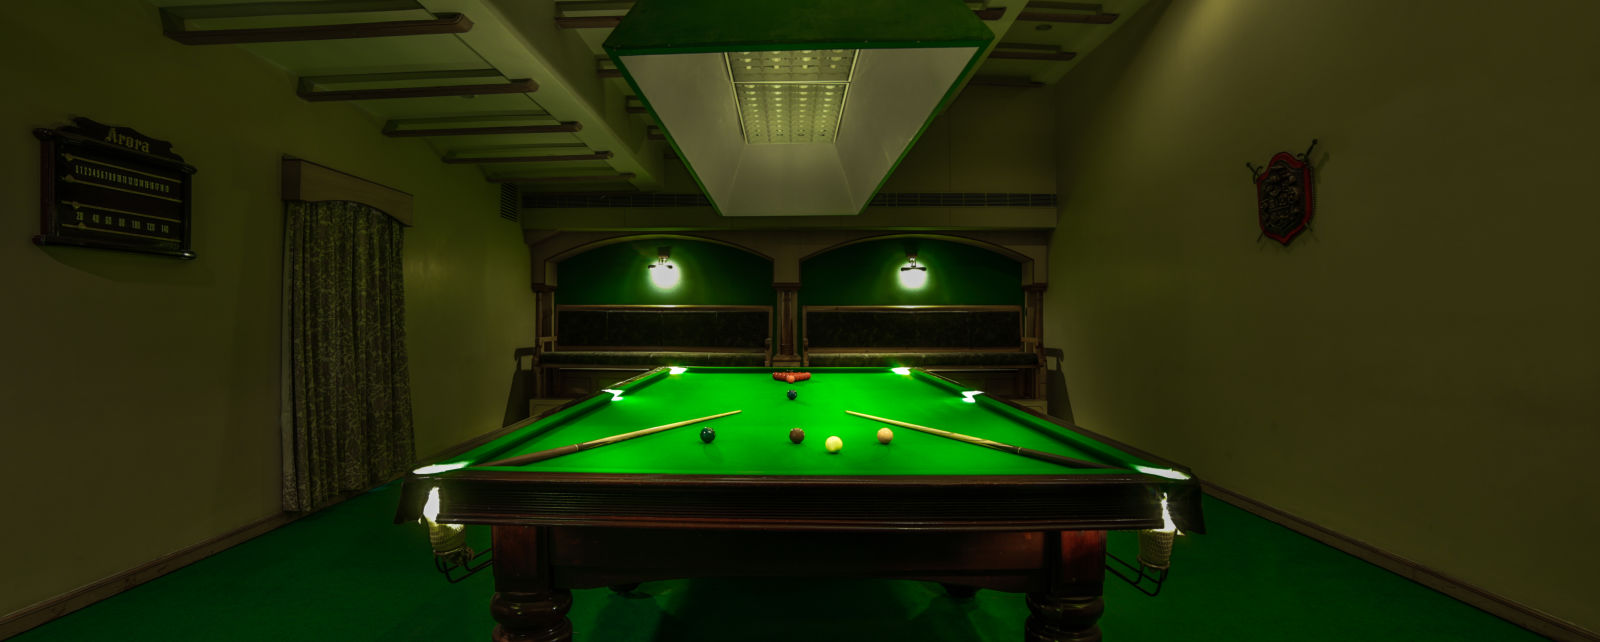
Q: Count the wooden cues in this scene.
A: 2